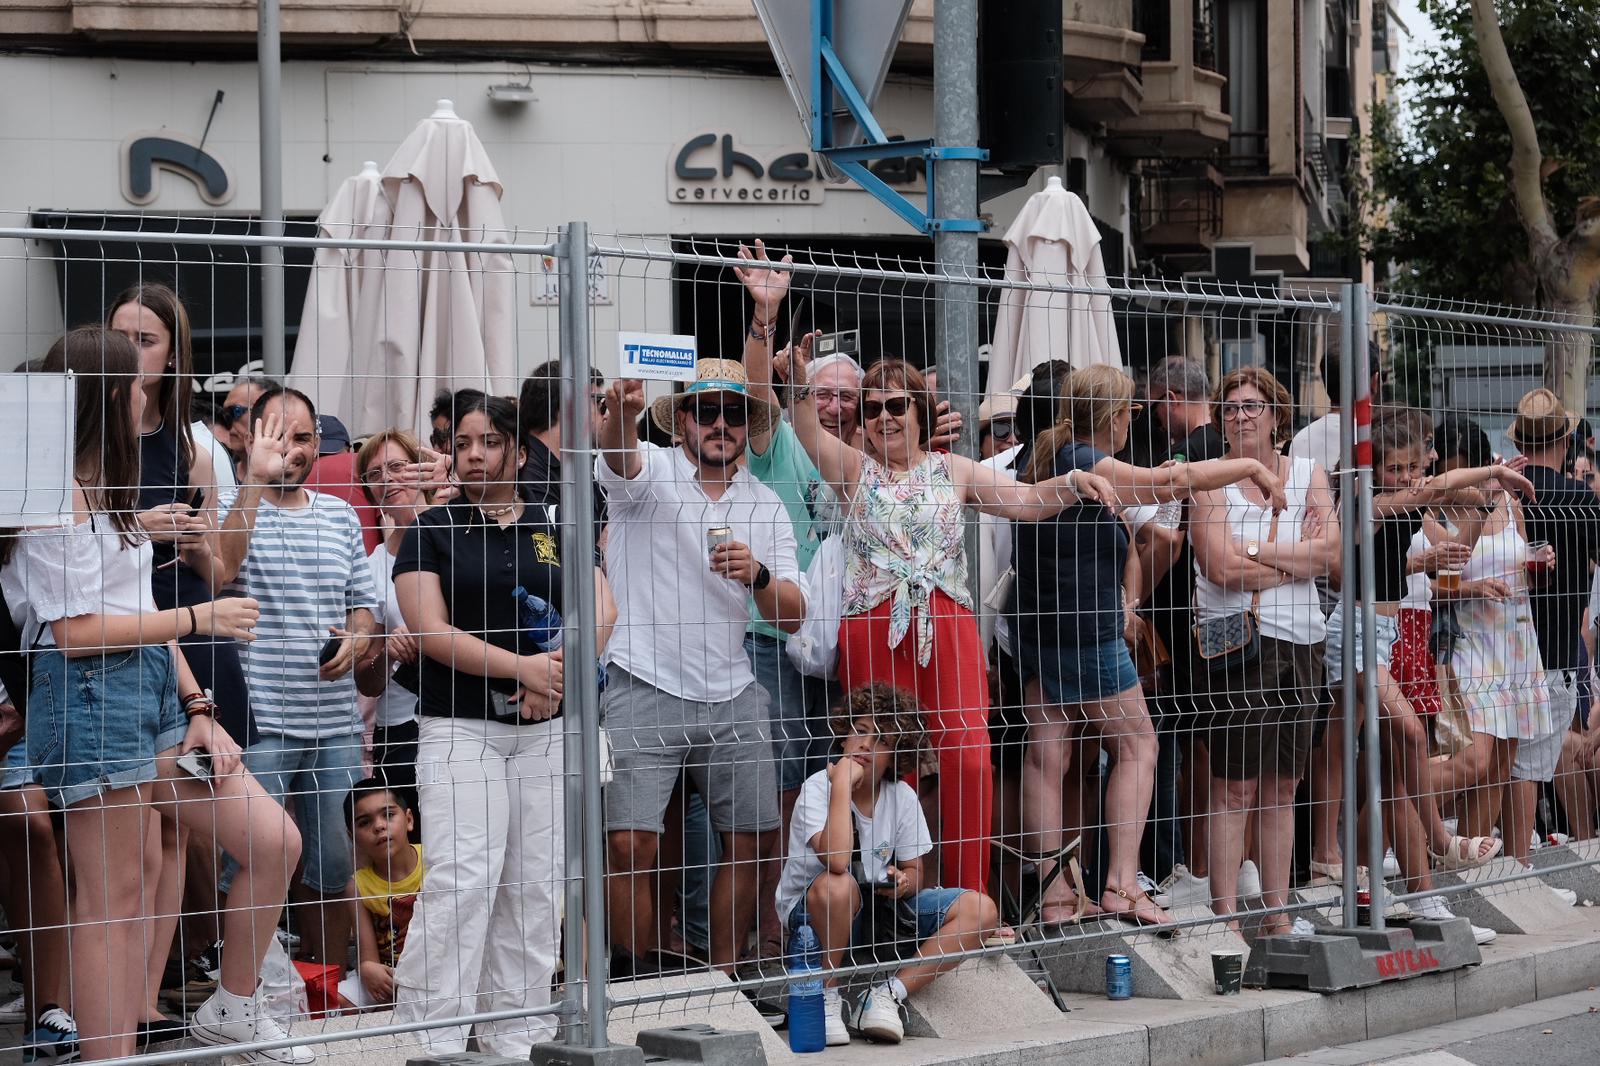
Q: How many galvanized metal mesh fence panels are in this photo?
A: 3